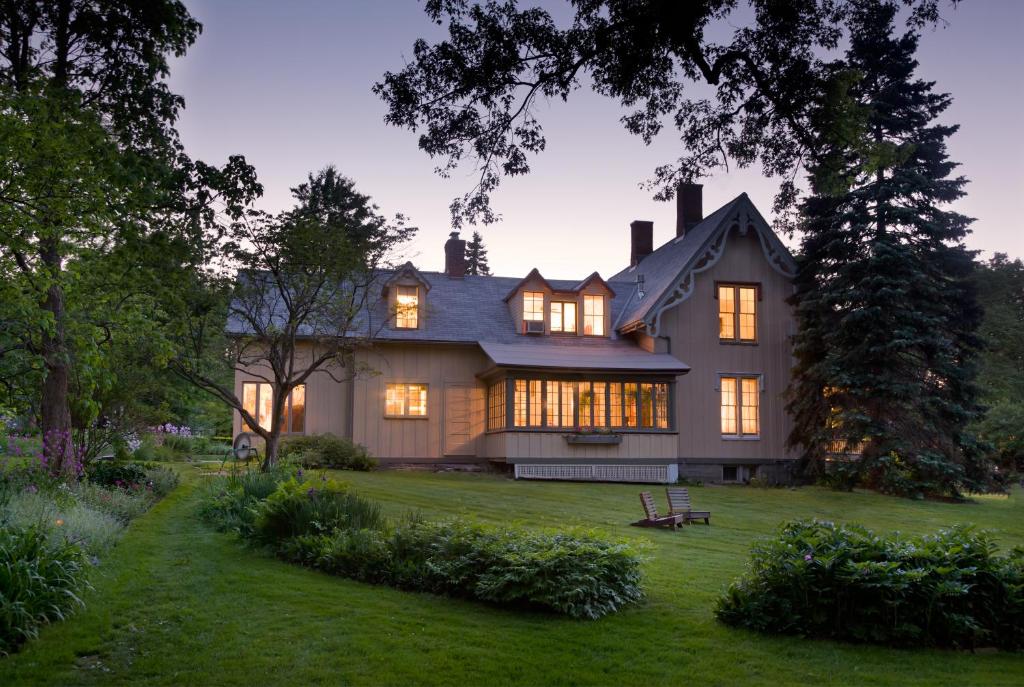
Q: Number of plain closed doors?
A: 1